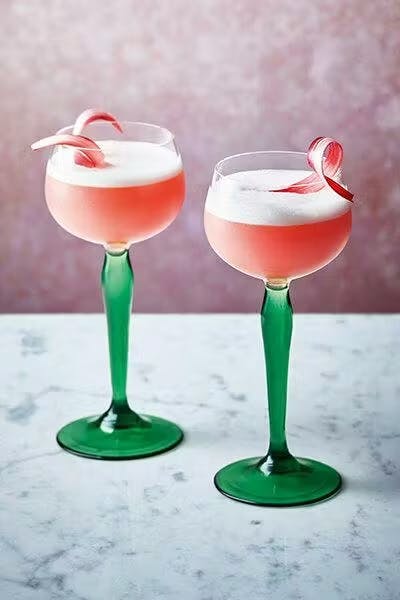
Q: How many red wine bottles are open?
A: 0